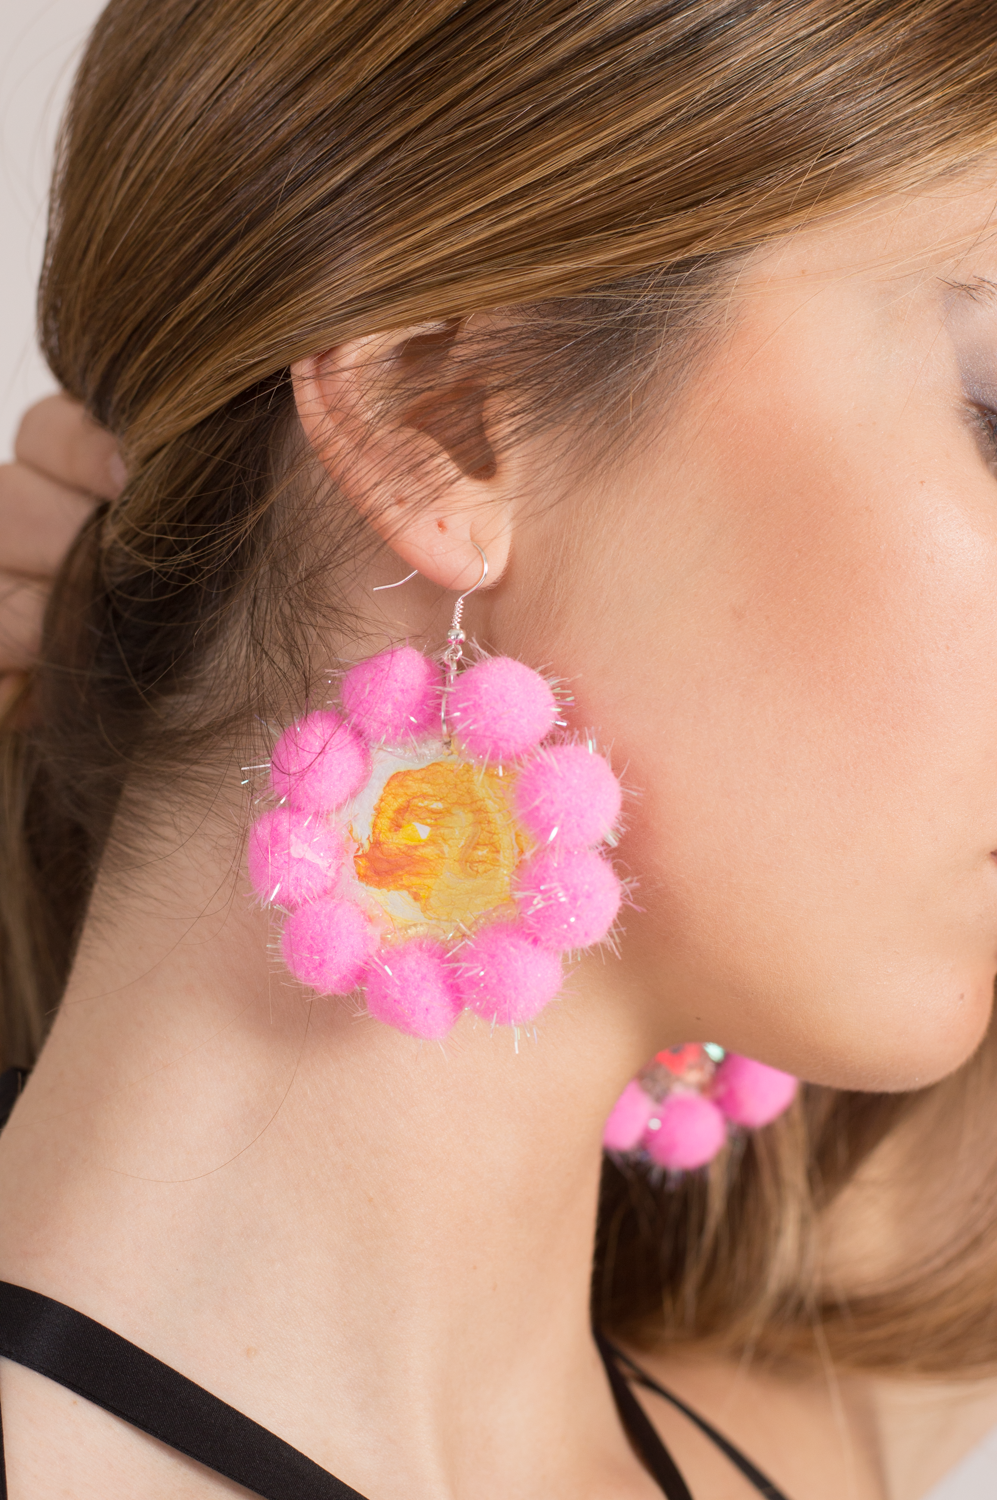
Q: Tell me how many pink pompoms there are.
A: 12